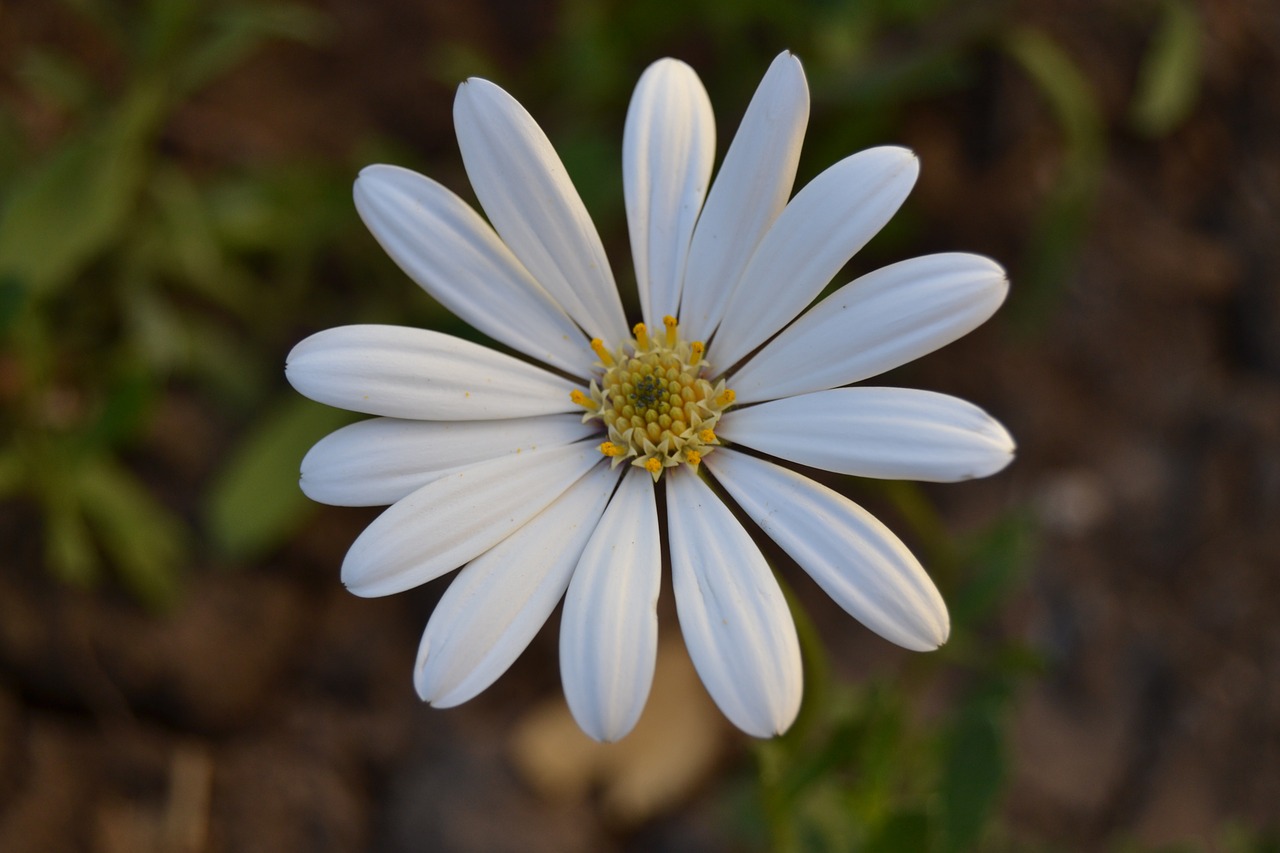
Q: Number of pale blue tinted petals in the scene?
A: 14